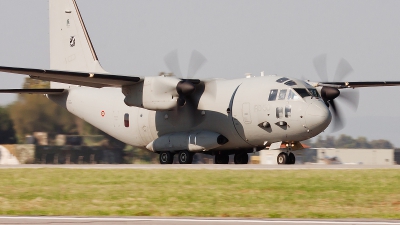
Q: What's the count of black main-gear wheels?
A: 4